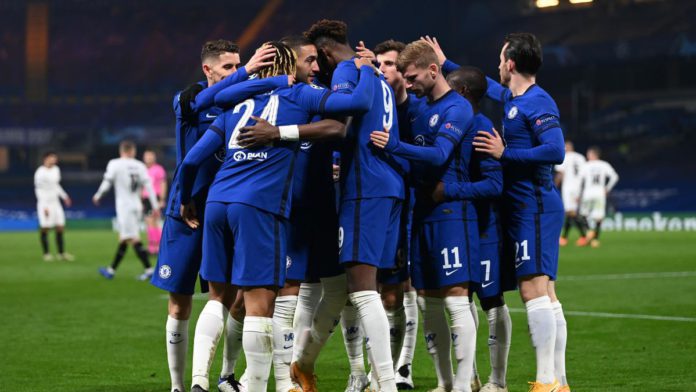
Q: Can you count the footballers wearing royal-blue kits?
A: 8